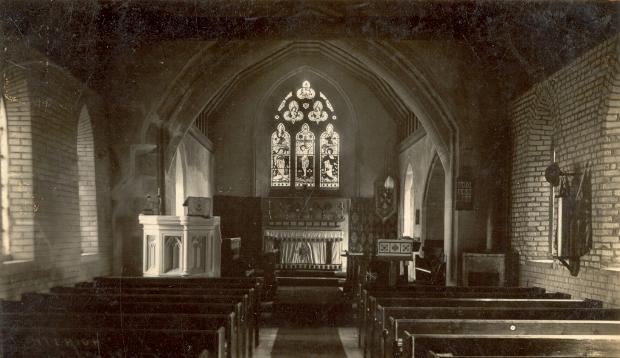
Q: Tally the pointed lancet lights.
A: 3